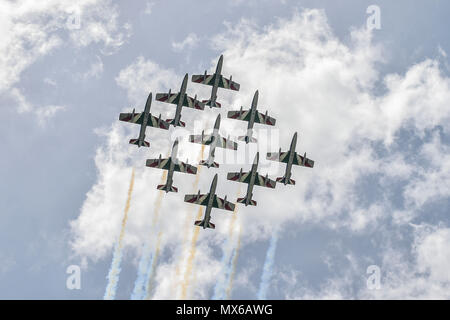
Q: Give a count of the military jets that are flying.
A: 9